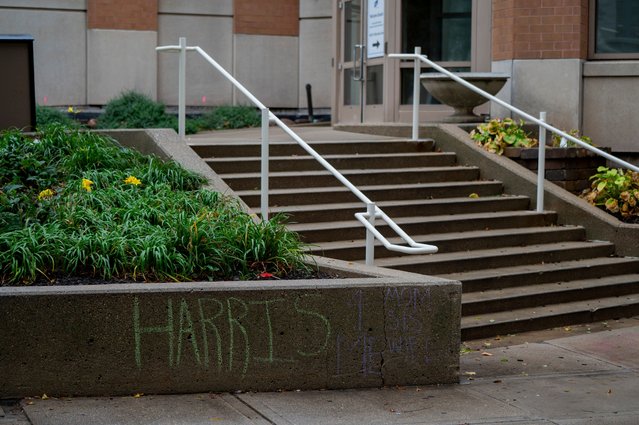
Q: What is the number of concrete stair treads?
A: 11